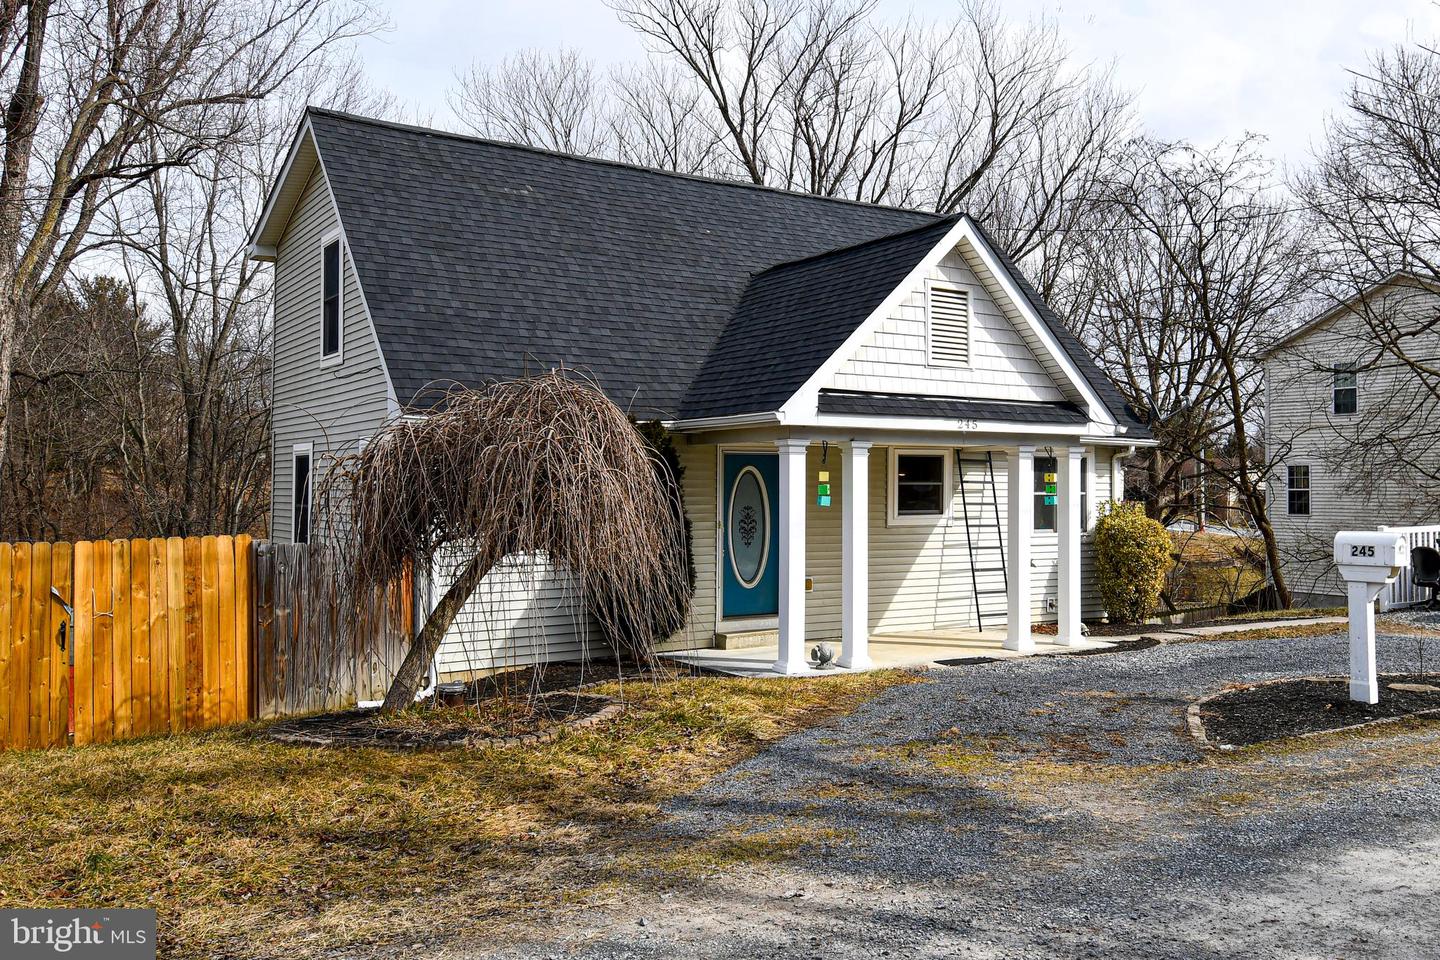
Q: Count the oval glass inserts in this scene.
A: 1